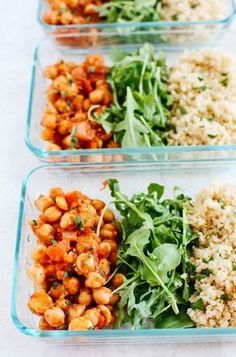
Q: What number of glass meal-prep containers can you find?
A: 3